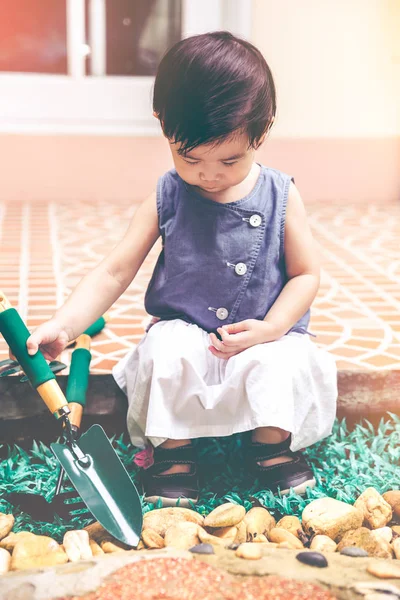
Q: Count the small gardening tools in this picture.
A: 3